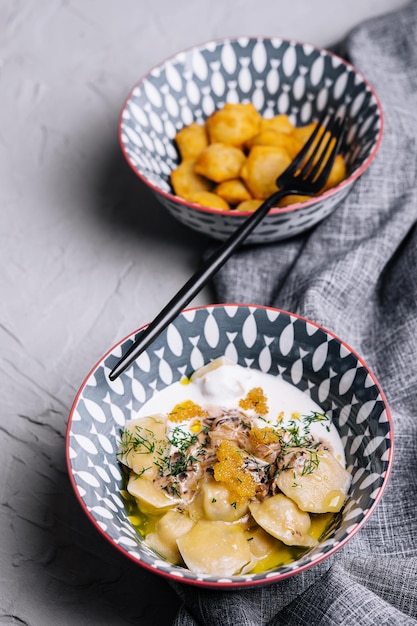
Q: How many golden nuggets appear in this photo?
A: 13